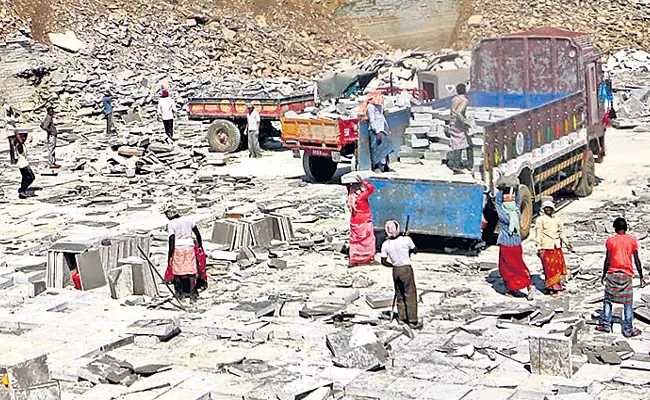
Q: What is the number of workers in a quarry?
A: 14